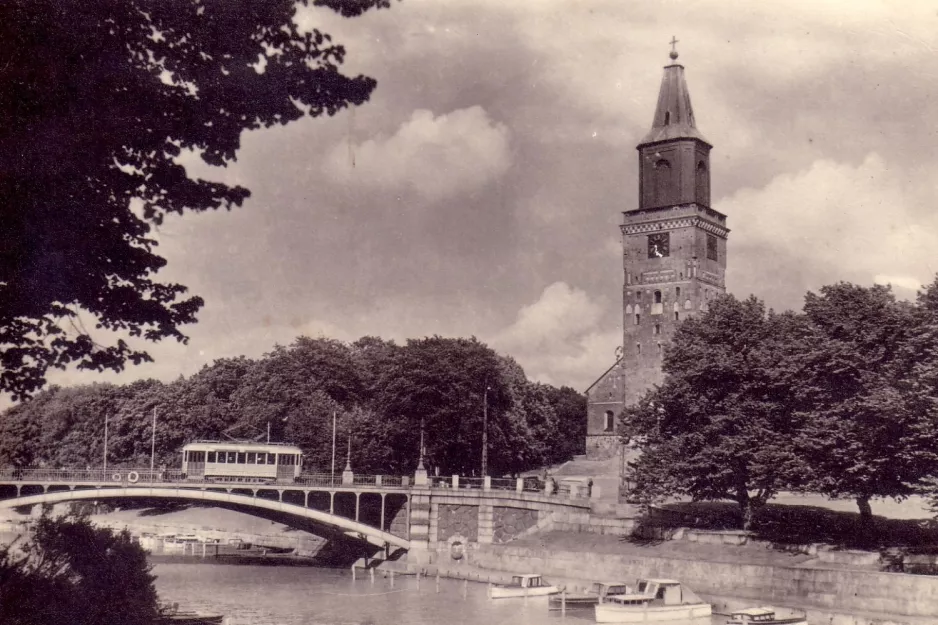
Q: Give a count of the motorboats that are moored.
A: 4